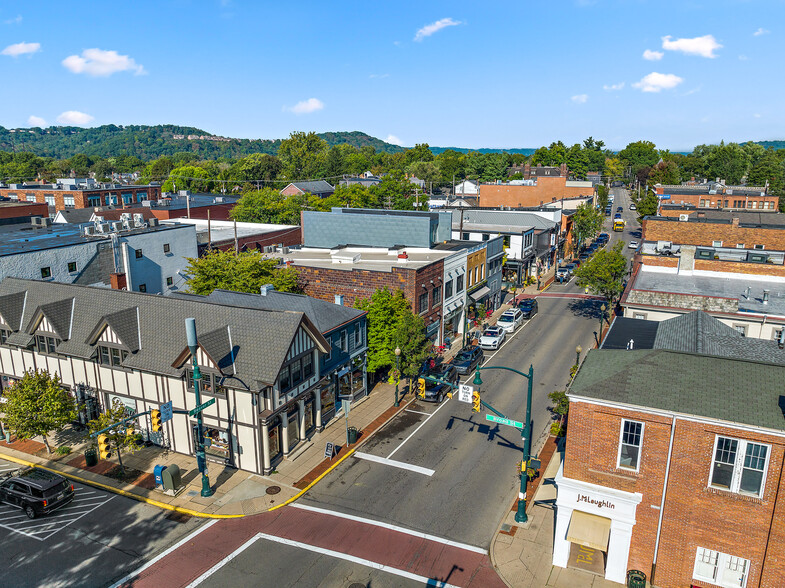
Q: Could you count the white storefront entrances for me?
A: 1